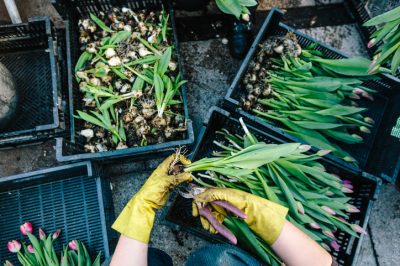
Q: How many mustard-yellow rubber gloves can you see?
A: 2